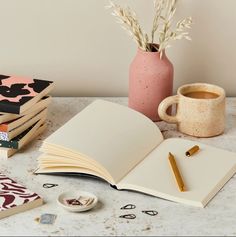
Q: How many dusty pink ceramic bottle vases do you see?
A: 1